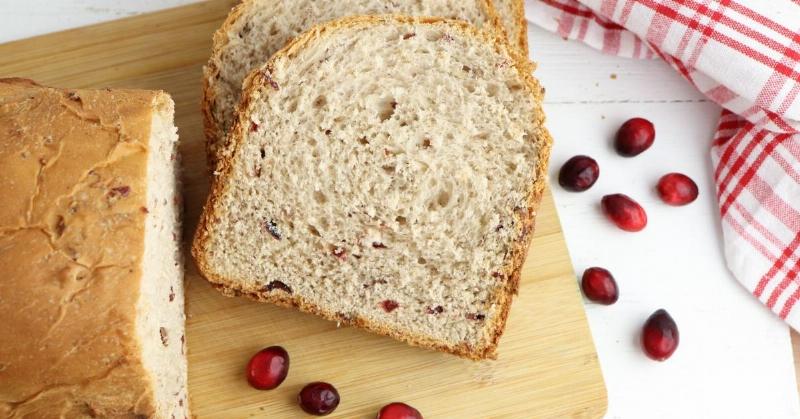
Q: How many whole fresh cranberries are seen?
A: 9